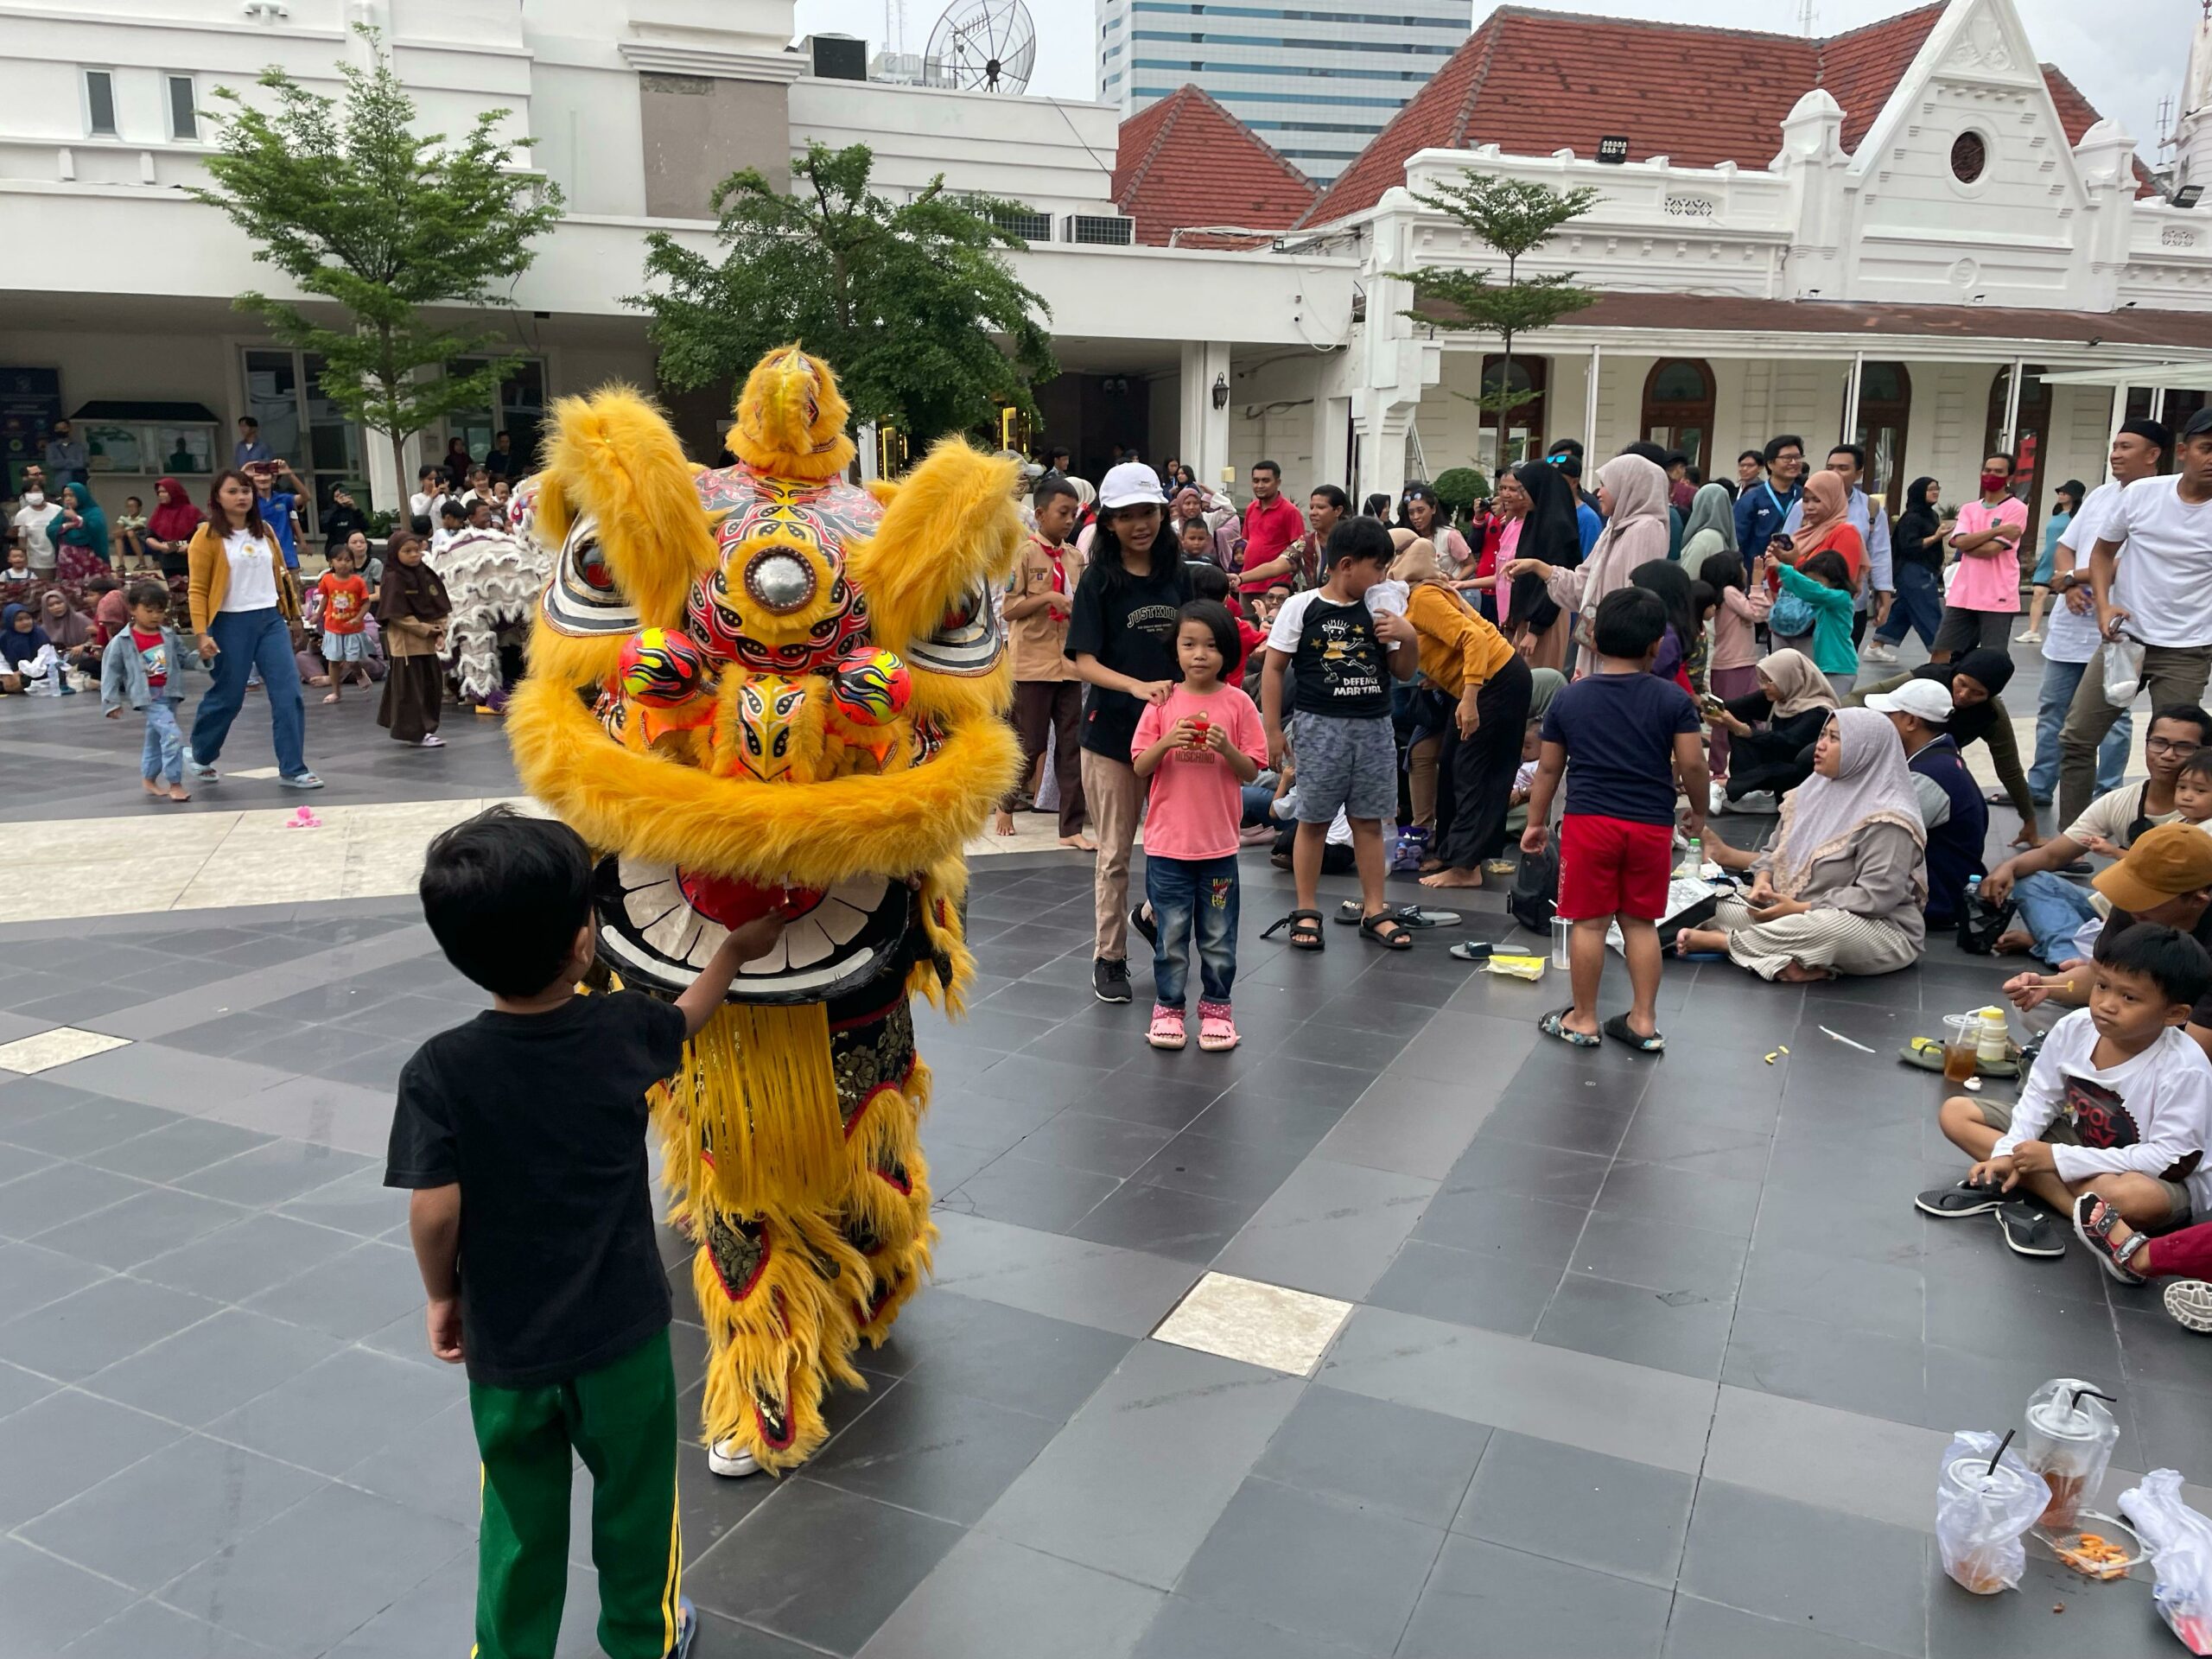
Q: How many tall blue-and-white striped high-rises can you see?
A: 1